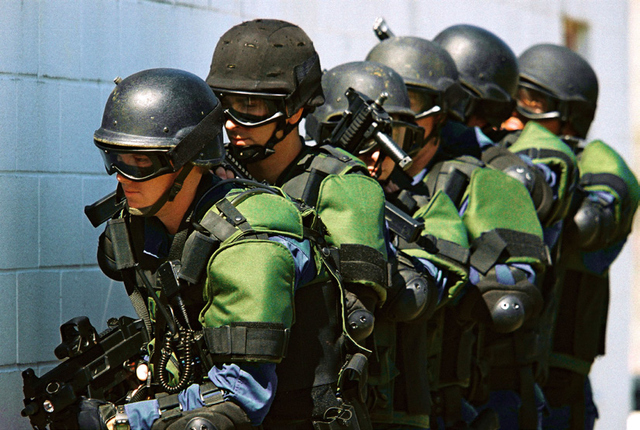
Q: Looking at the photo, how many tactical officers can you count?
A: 6